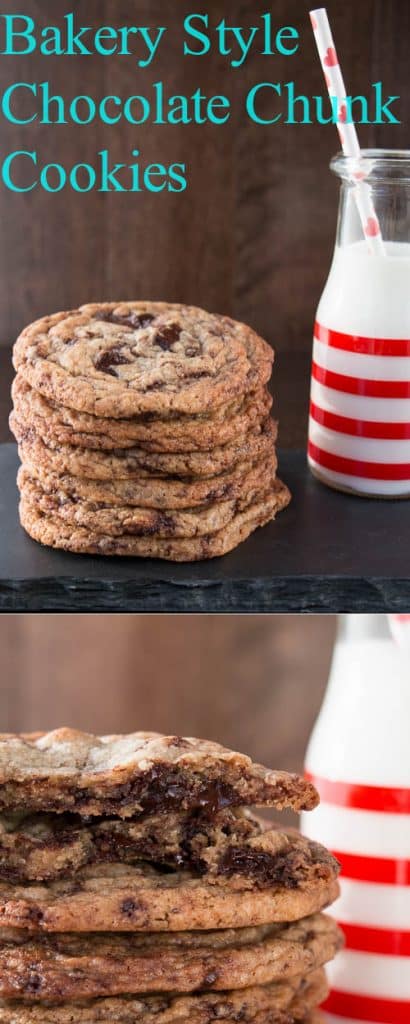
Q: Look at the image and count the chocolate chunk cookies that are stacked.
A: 6